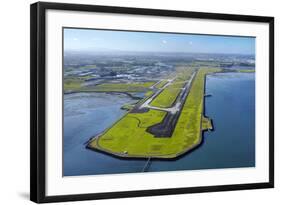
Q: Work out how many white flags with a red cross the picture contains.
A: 0